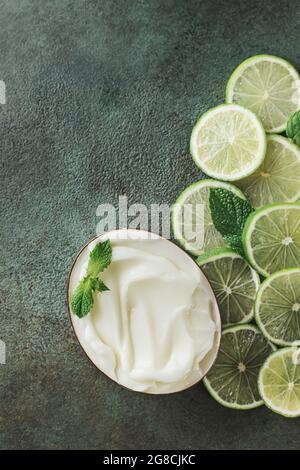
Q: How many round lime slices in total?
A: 9